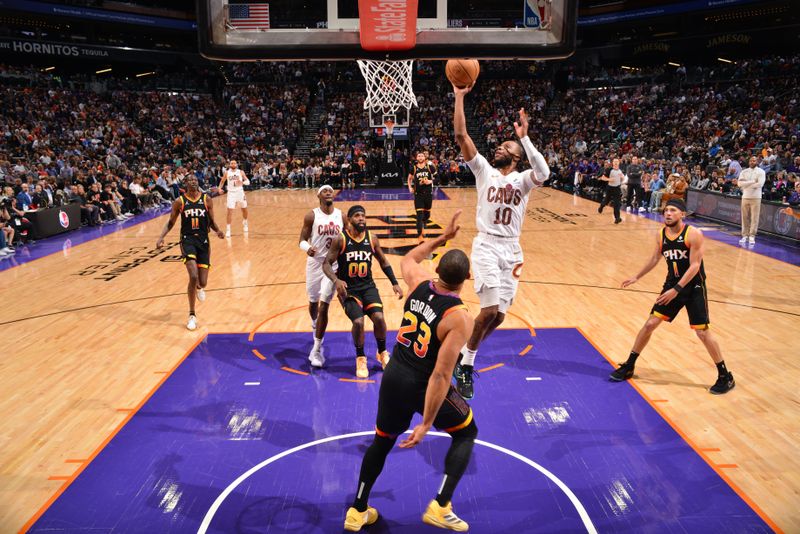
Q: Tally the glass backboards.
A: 2